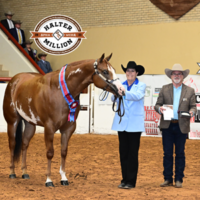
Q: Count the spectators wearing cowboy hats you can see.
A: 4